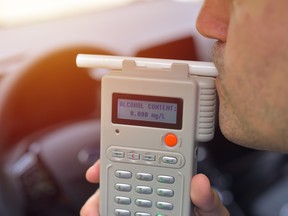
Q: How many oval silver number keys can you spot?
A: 12